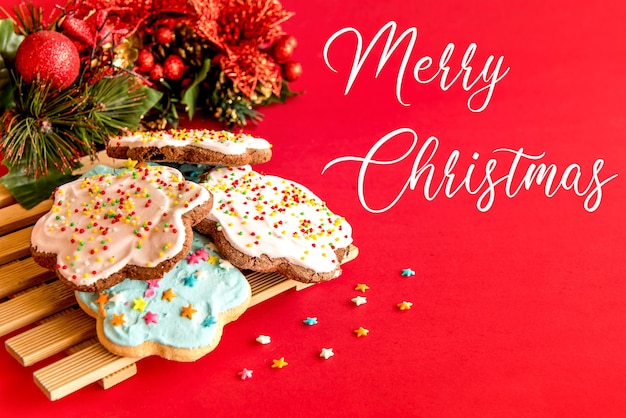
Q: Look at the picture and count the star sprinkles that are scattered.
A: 10